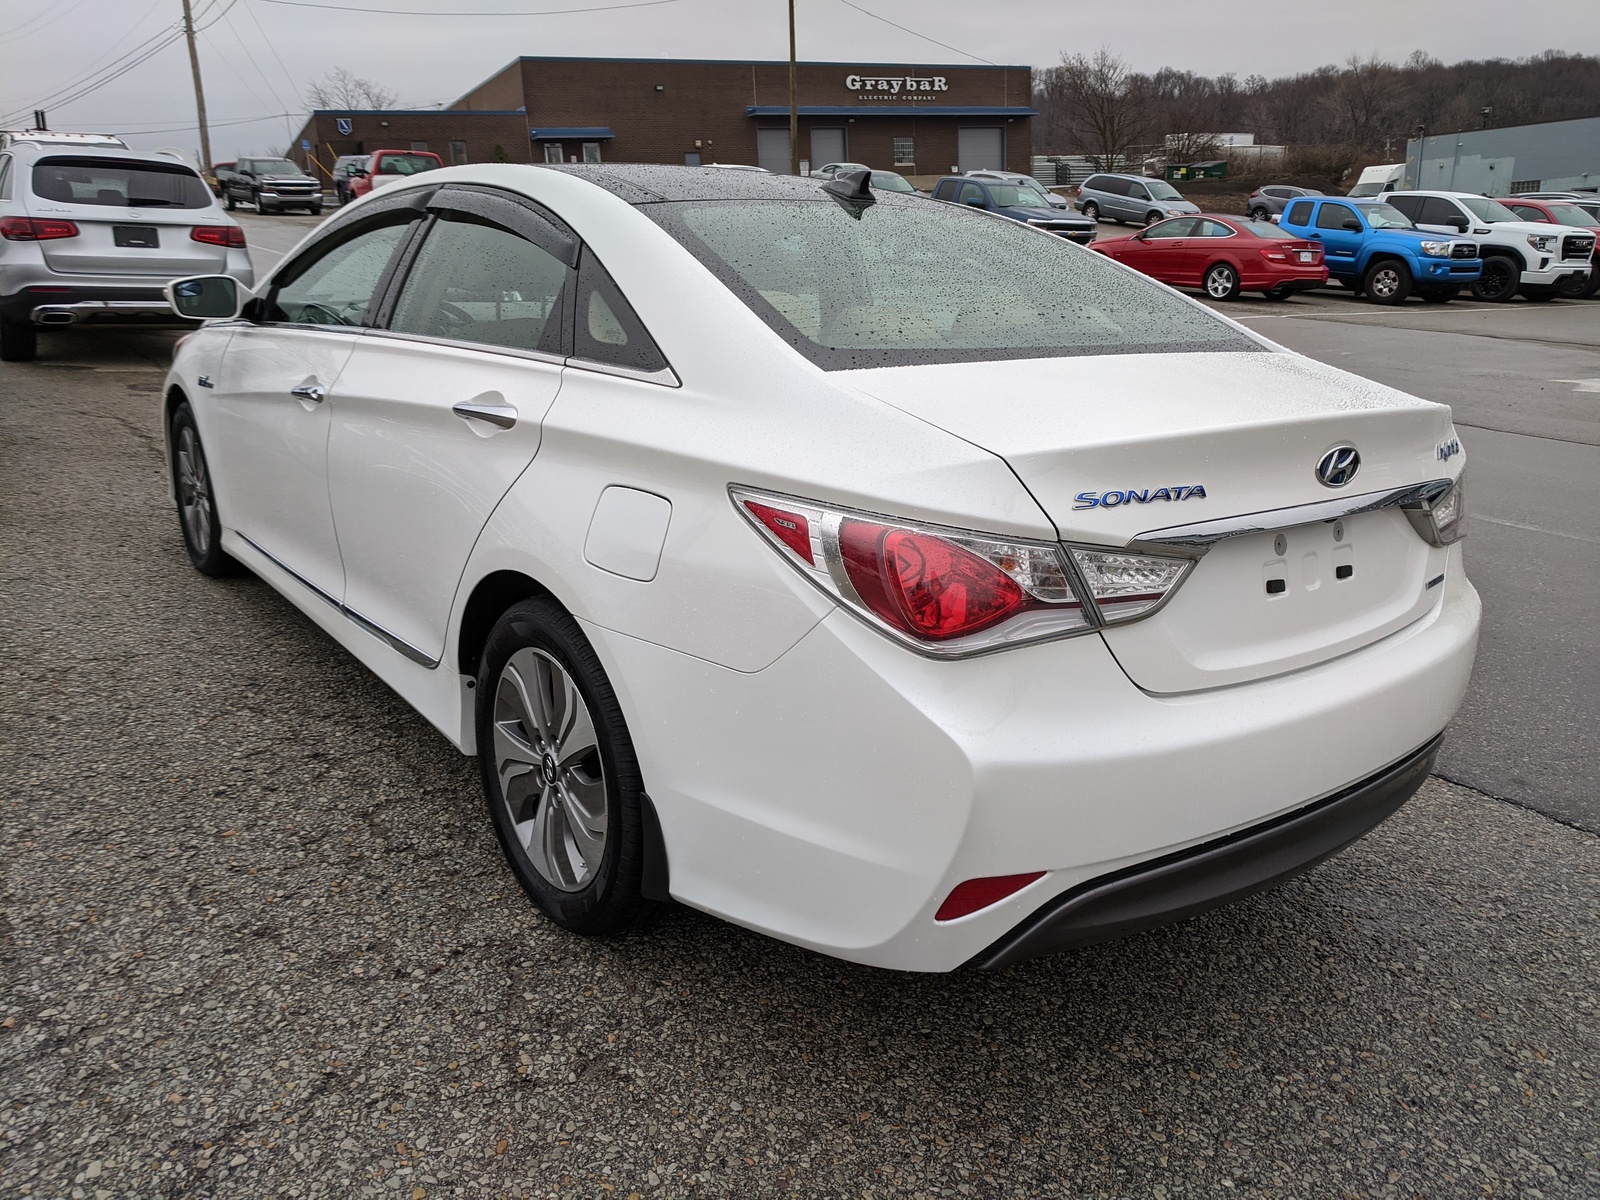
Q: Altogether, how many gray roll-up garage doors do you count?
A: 3